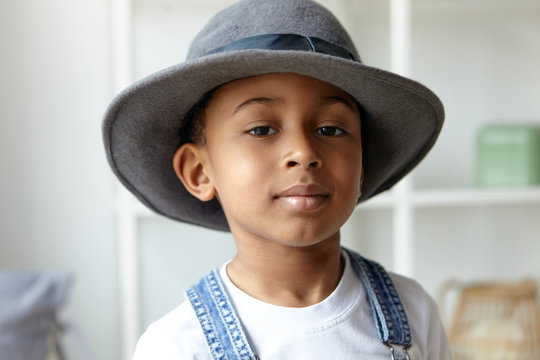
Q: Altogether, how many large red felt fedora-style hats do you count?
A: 0